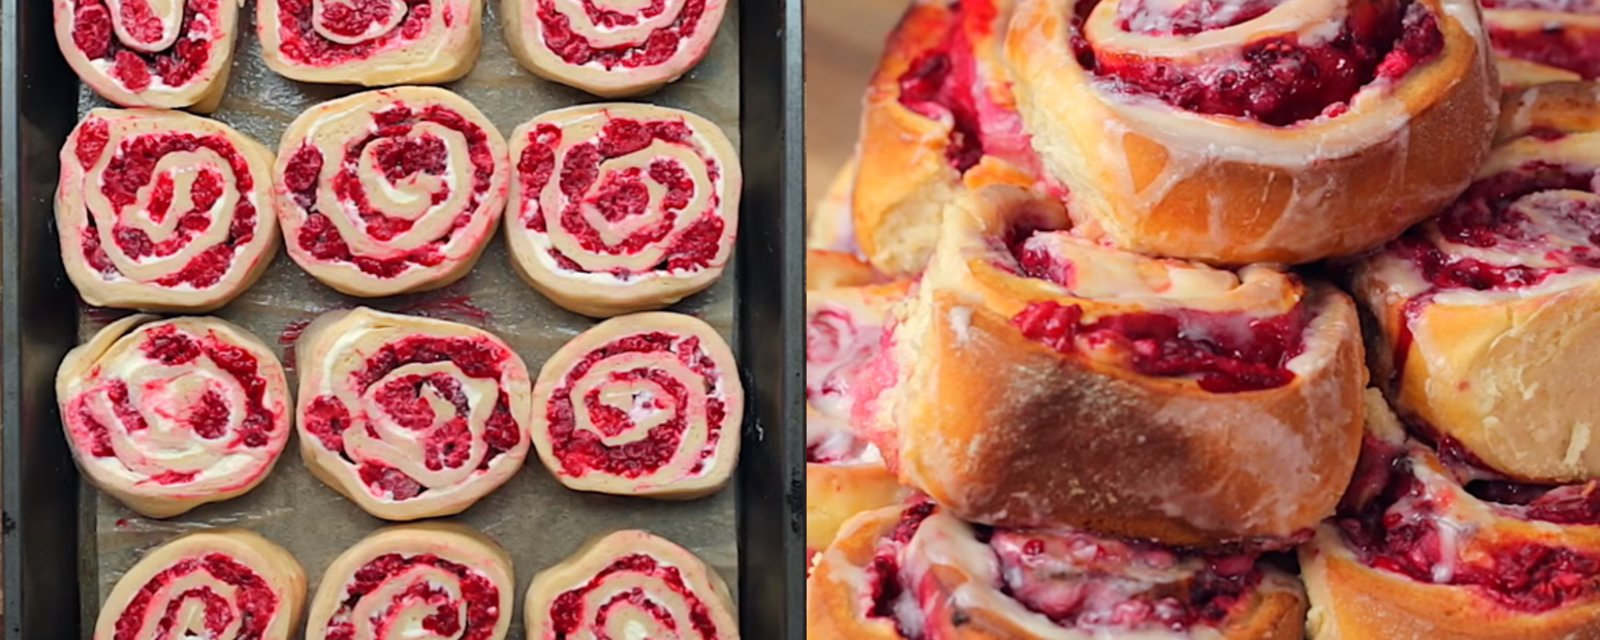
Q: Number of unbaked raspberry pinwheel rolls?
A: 12